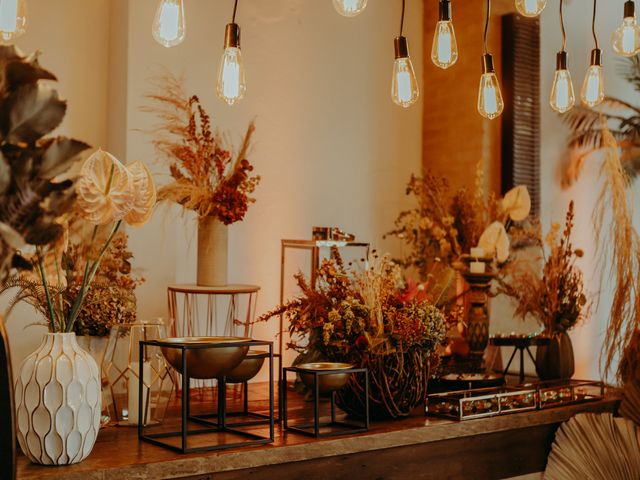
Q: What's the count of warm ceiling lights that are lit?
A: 11